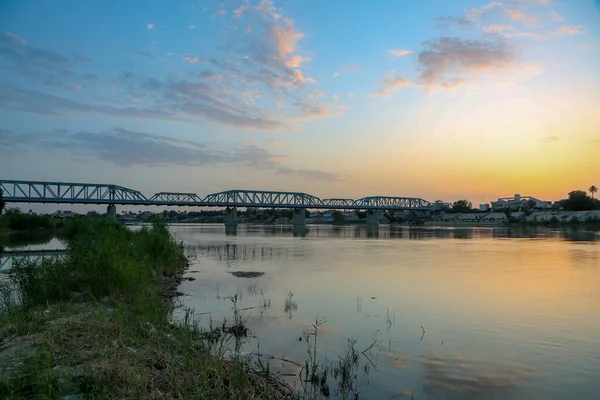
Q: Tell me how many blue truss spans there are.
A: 5